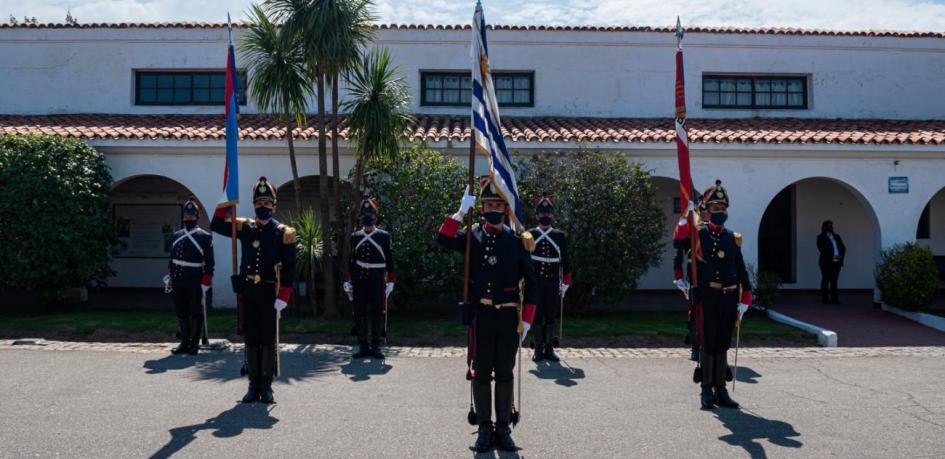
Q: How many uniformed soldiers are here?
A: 7